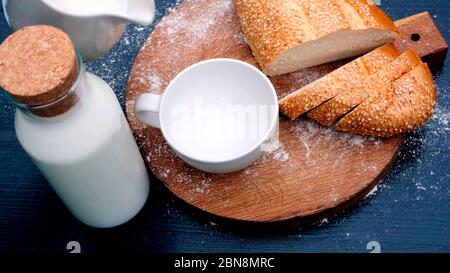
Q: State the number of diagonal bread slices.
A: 3